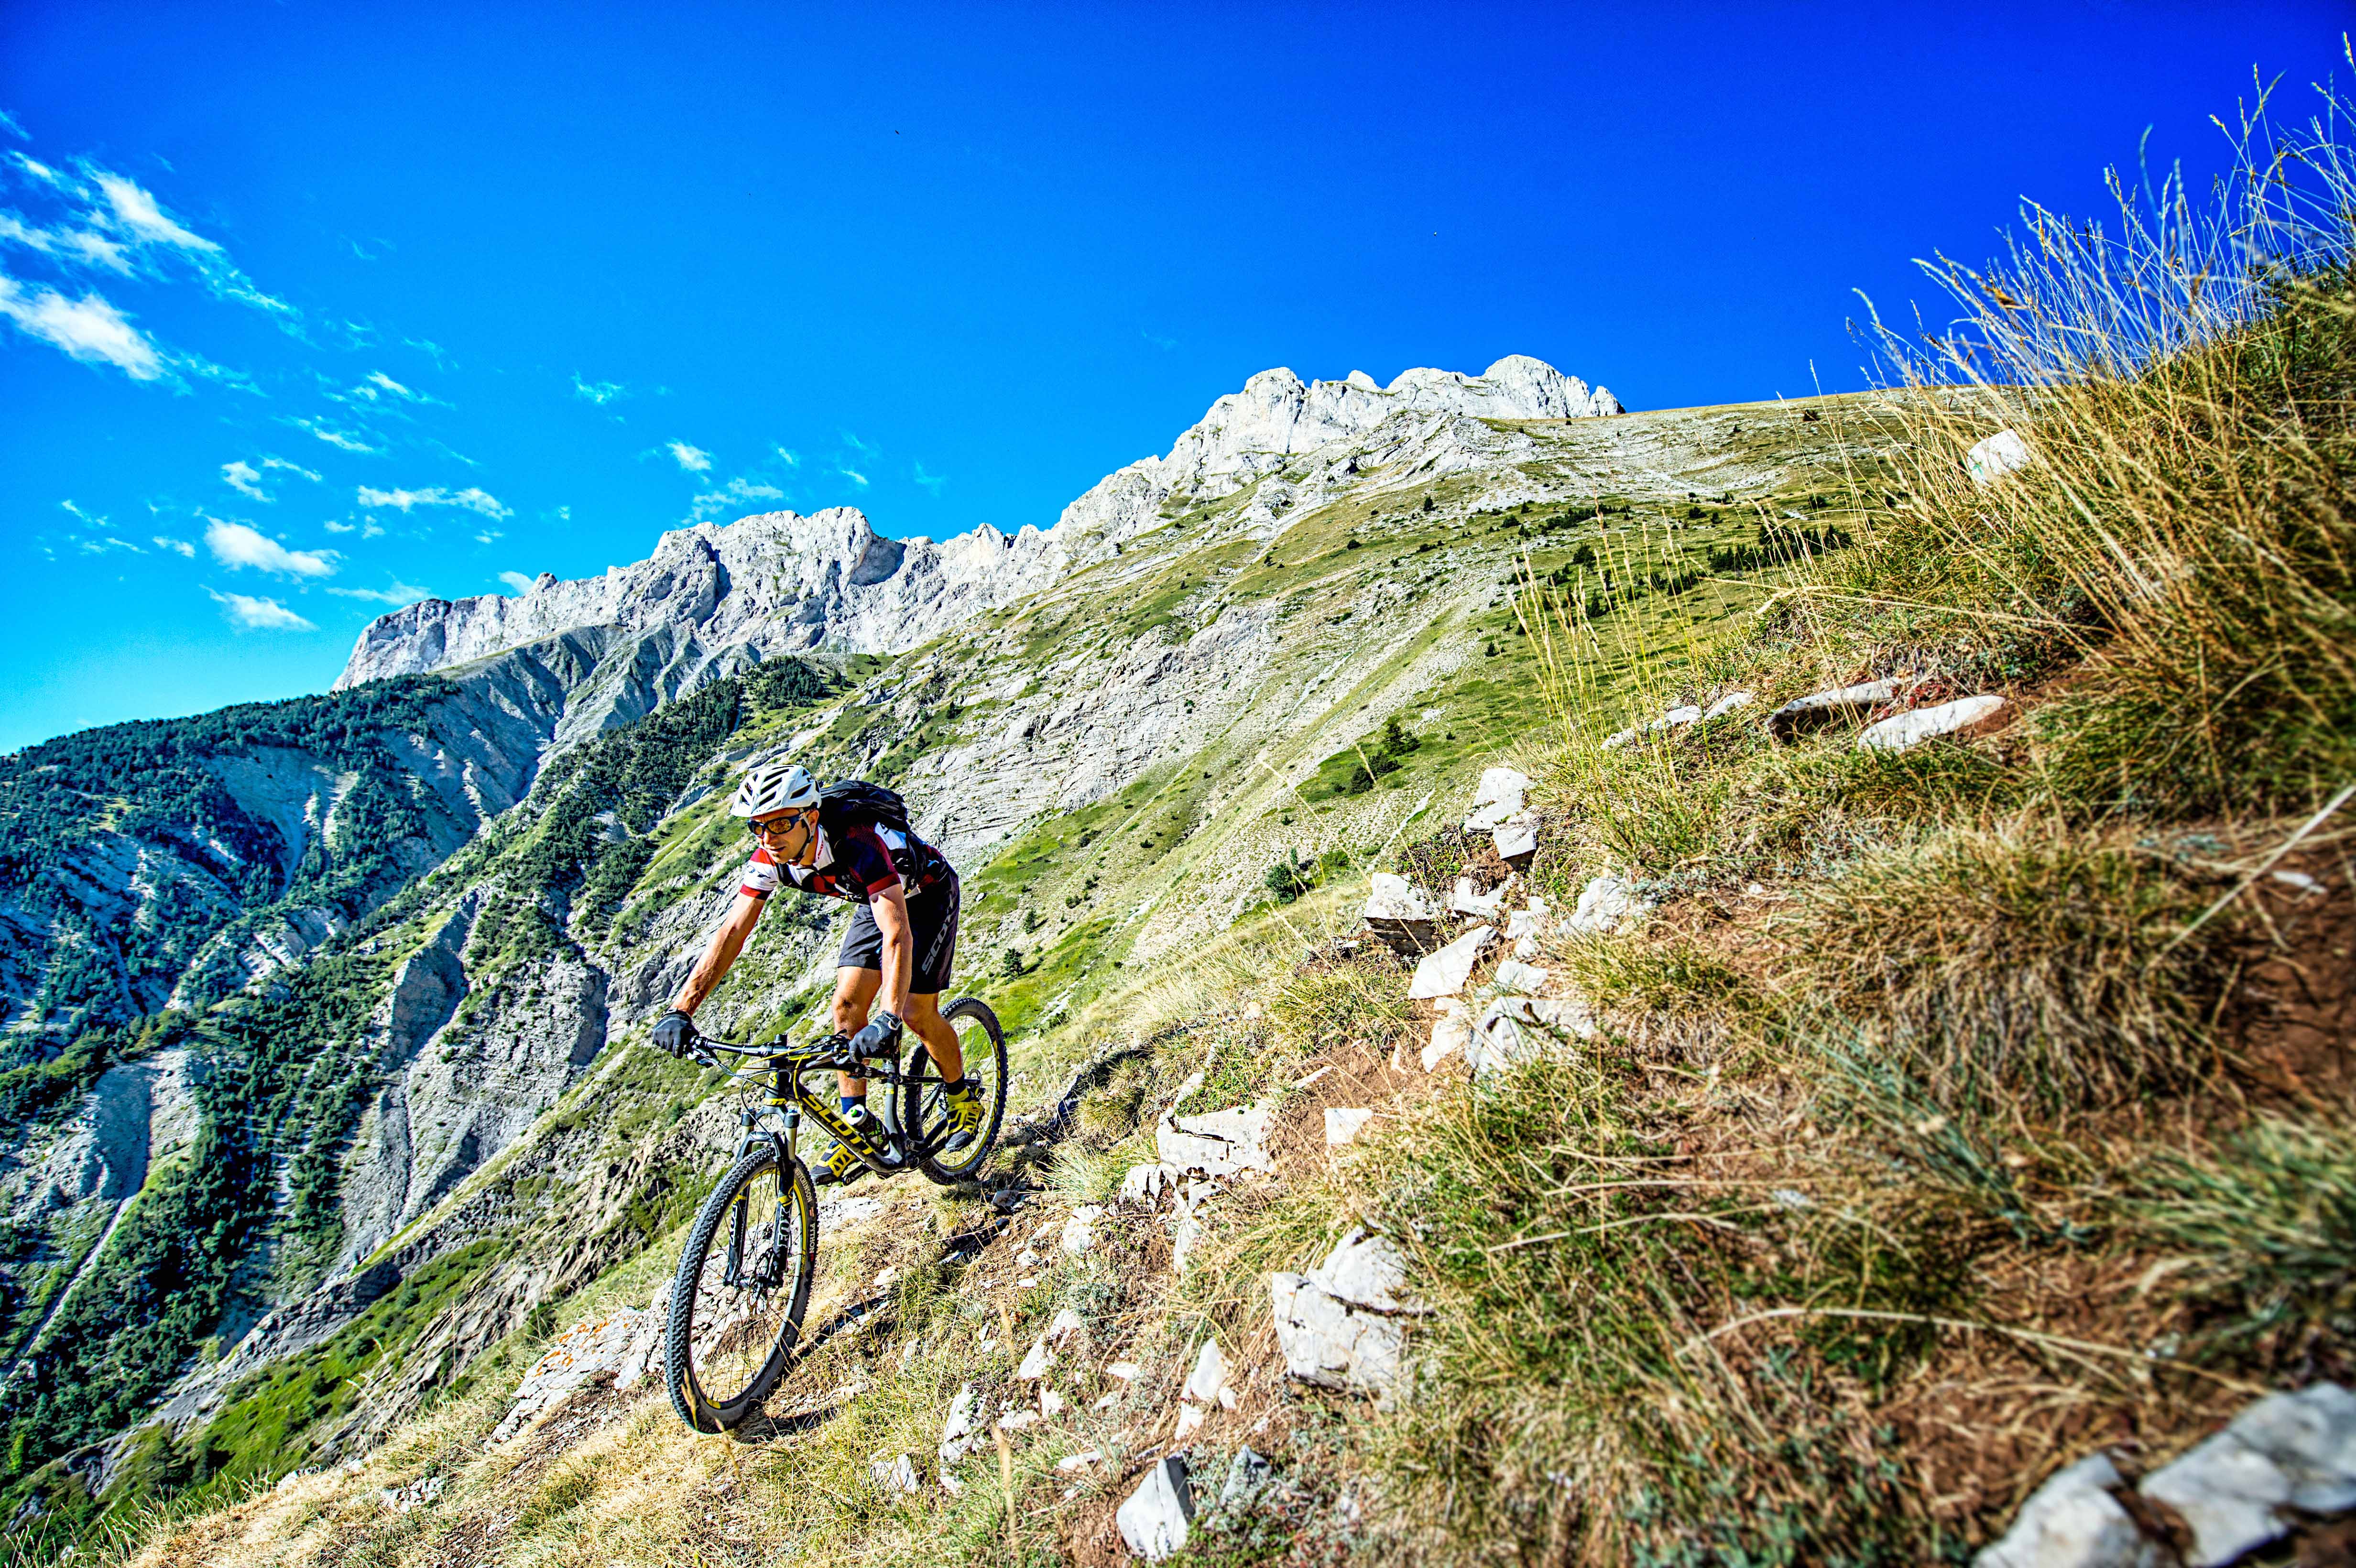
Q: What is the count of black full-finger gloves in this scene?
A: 2